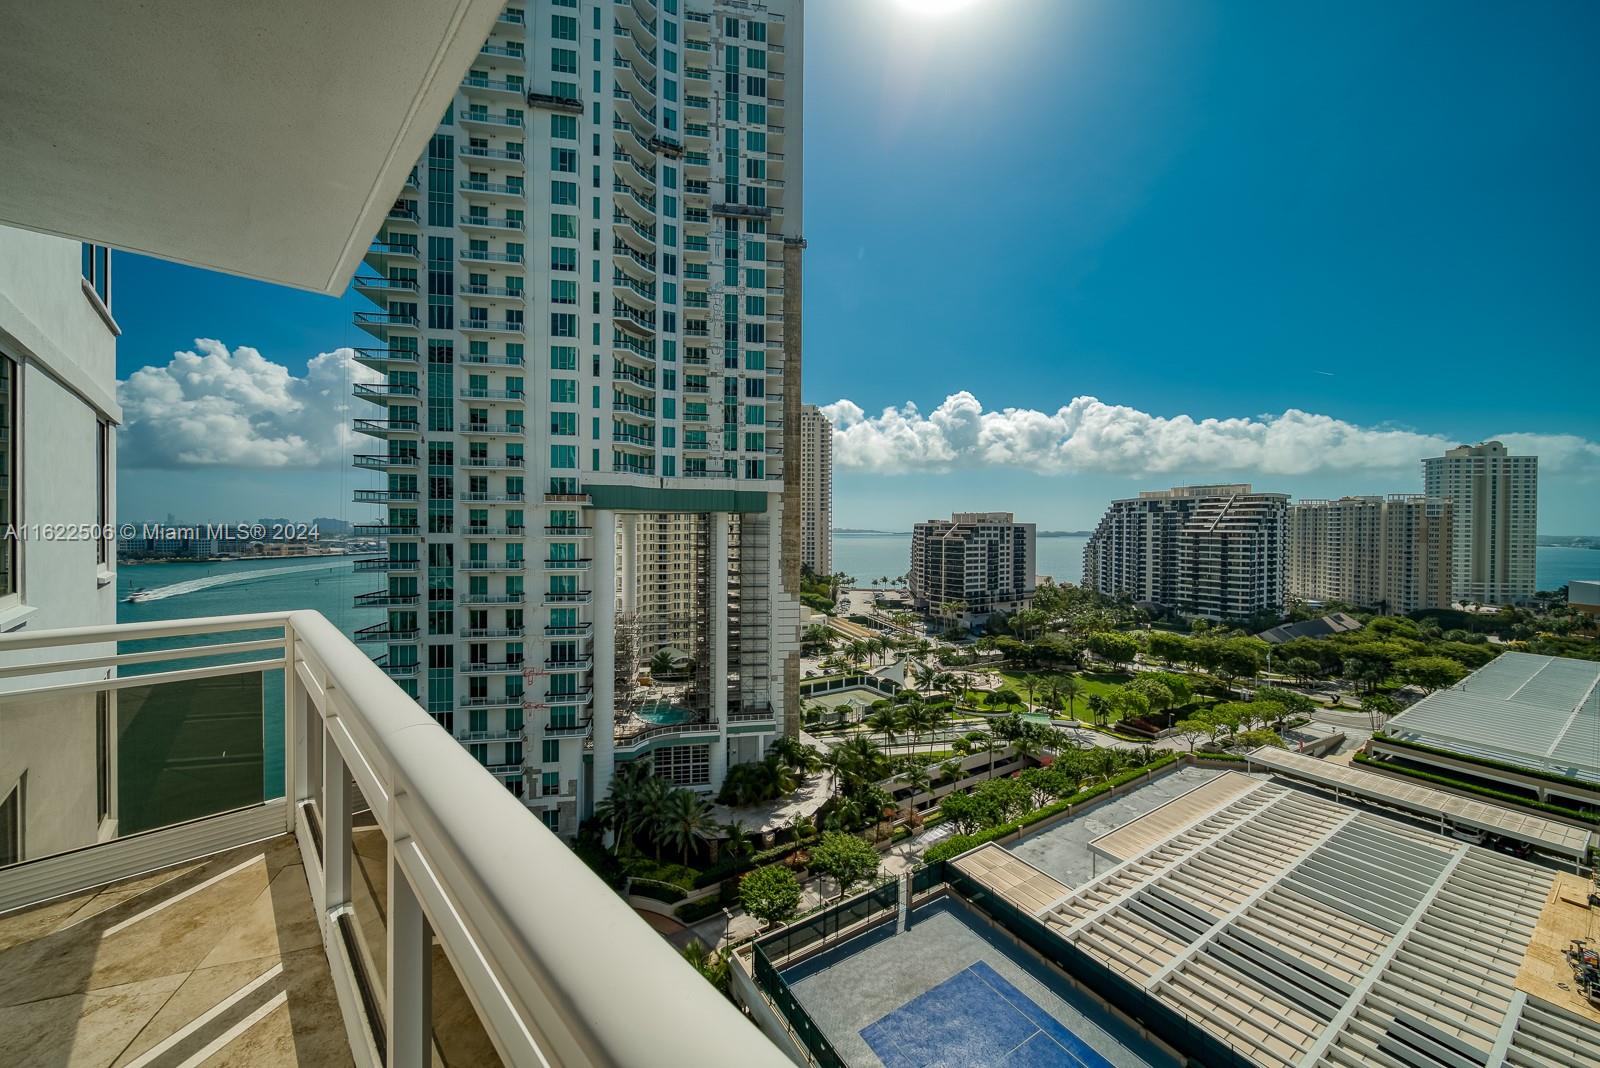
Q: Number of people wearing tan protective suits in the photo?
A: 0